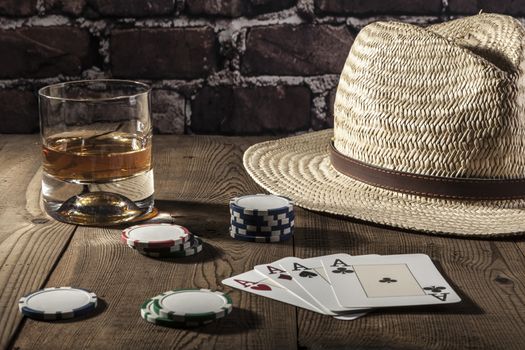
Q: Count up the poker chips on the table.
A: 12